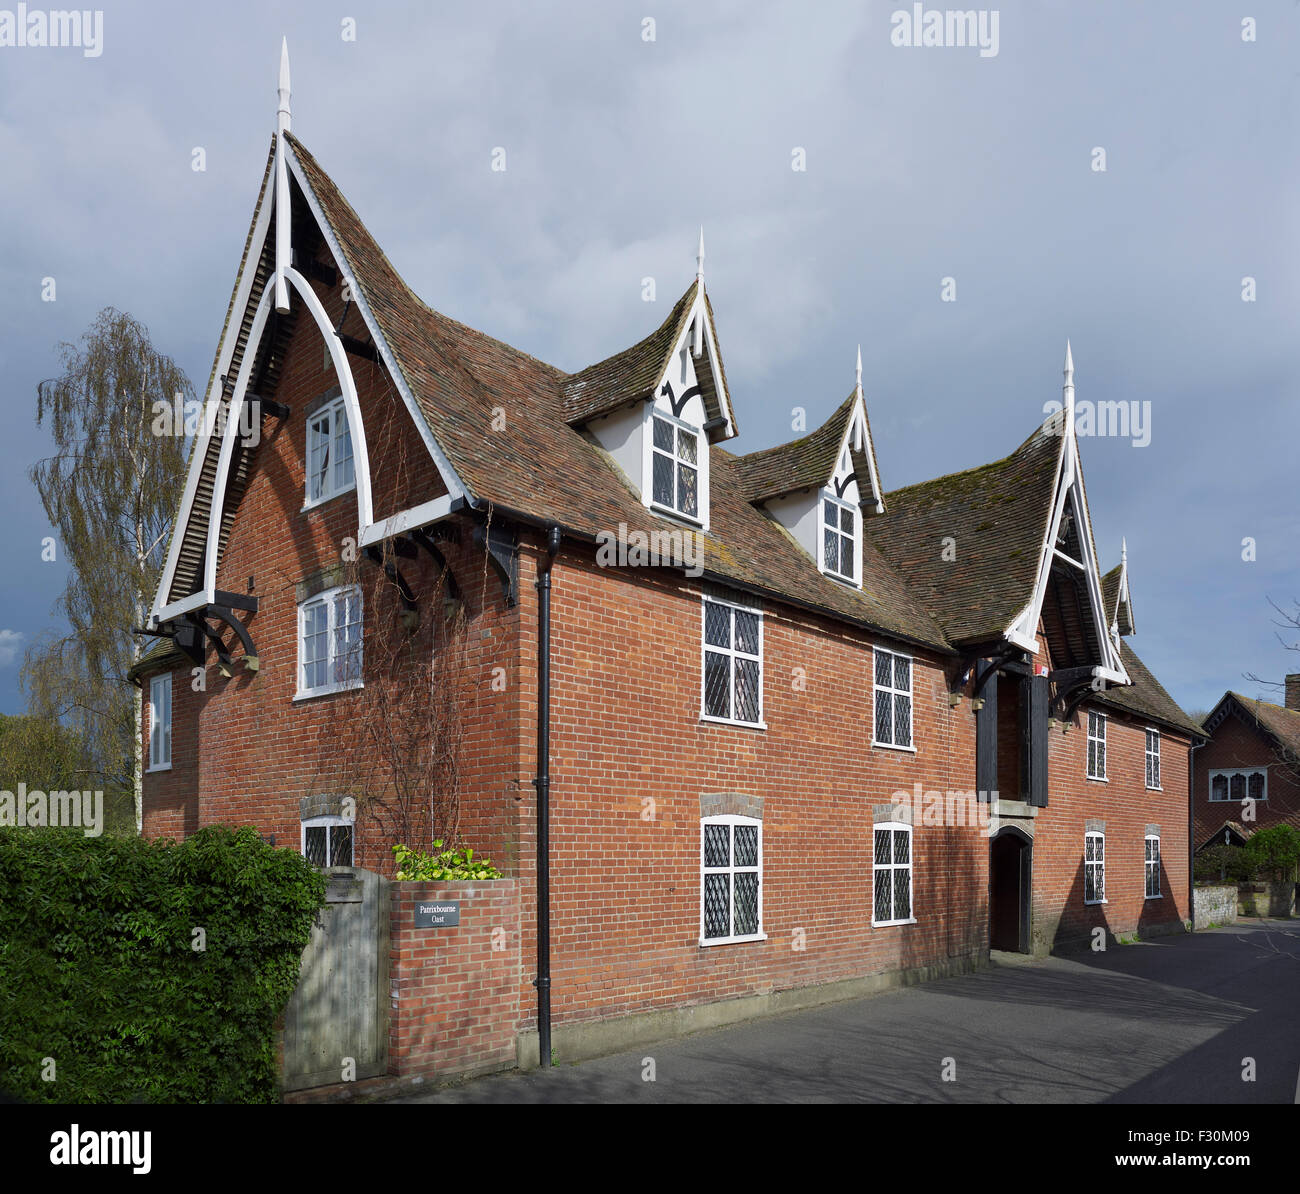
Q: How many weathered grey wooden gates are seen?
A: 1